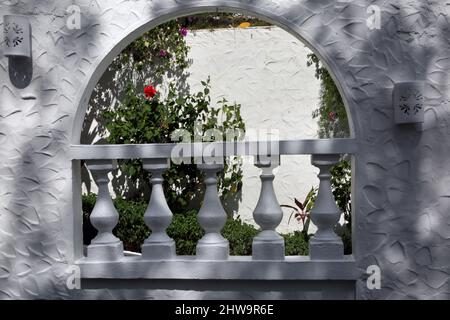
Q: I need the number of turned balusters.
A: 5